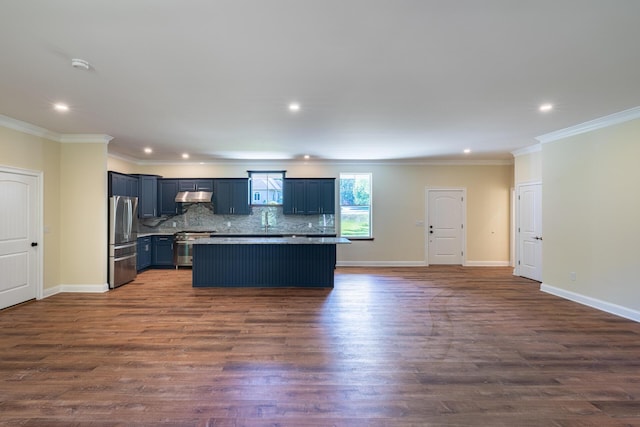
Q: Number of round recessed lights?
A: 7